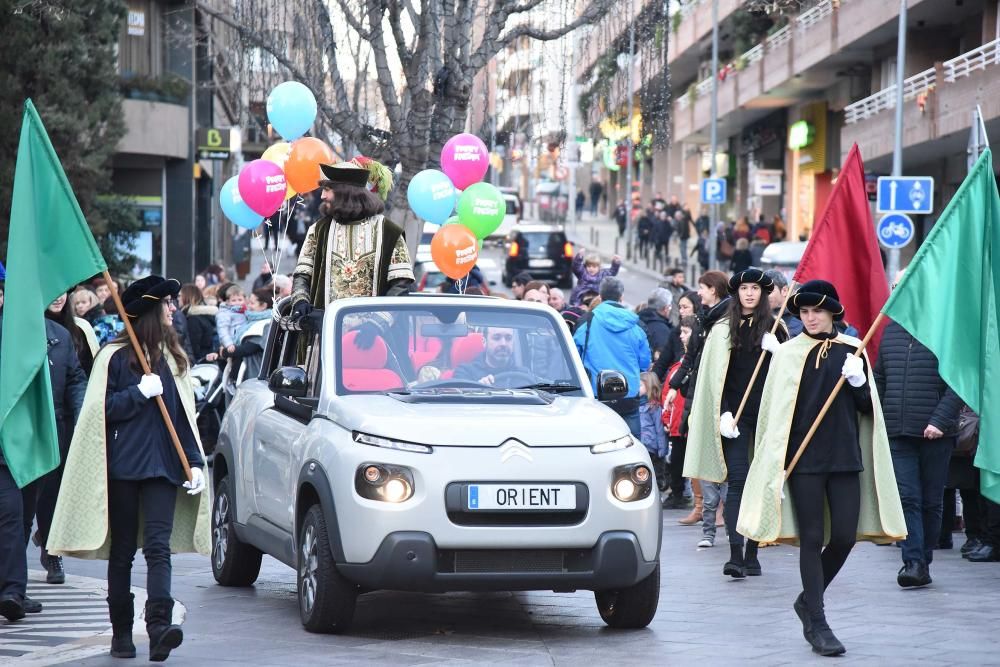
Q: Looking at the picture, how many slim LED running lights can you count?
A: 2